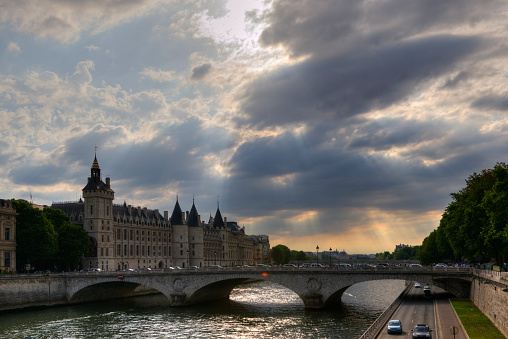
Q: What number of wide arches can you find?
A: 3